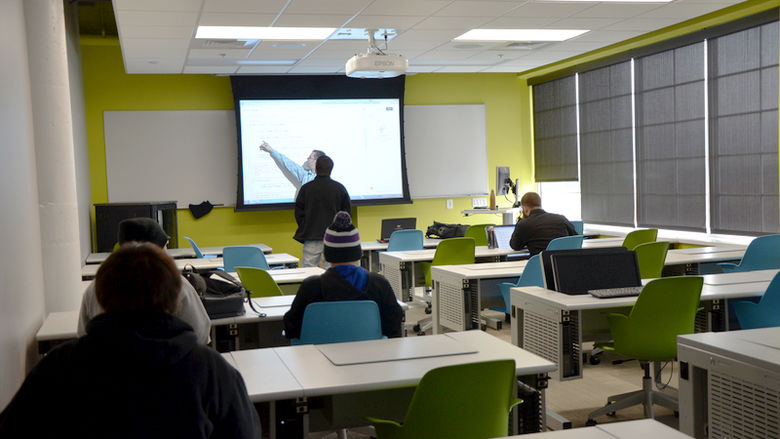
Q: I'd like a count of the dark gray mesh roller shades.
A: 4